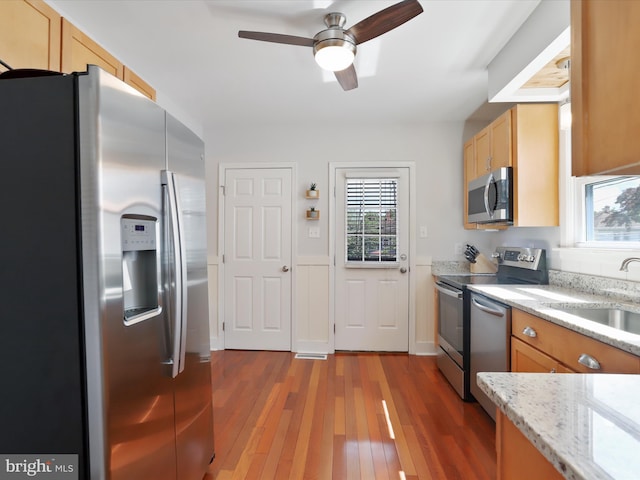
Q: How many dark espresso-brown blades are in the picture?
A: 3